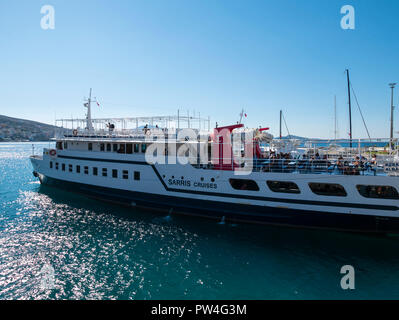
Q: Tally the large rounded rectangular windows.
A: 4